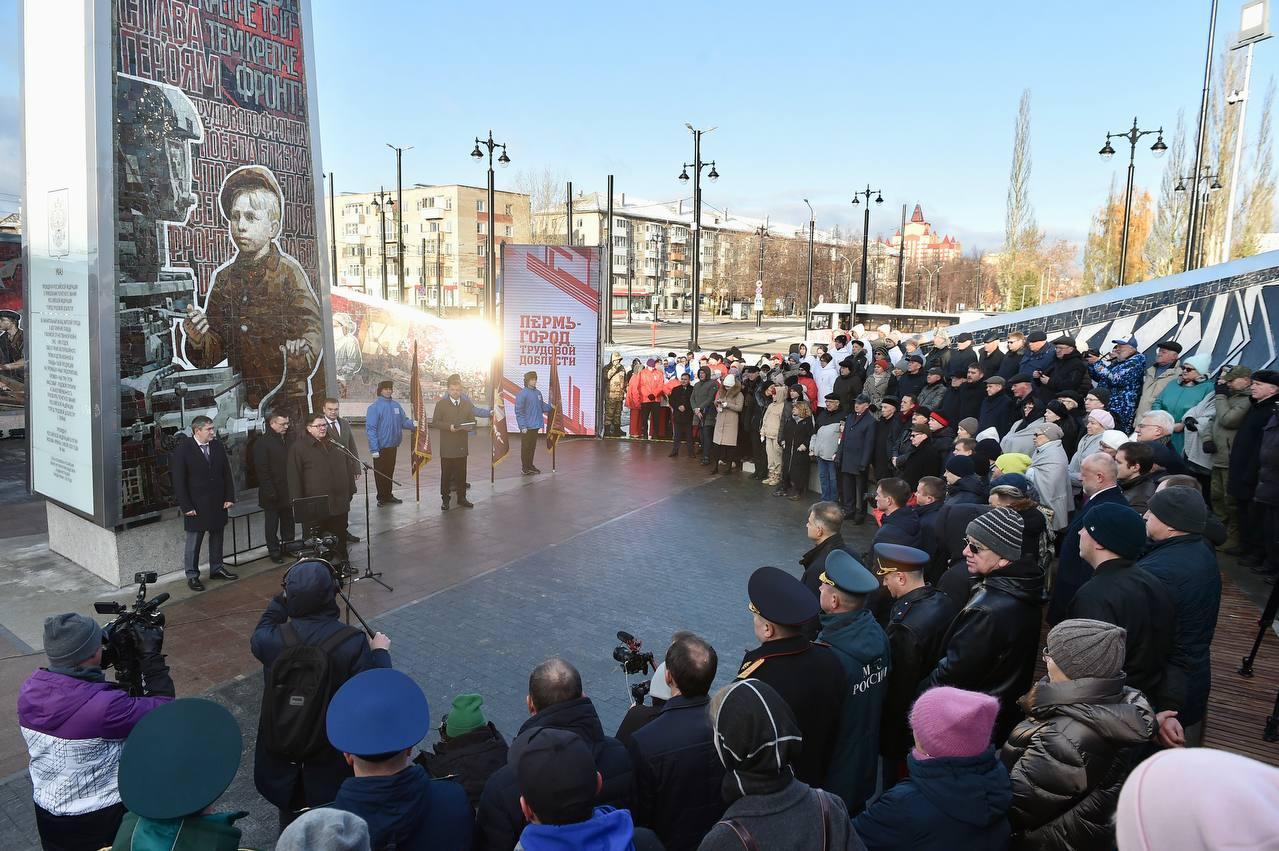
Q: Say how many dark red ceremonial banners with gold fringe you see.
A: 3